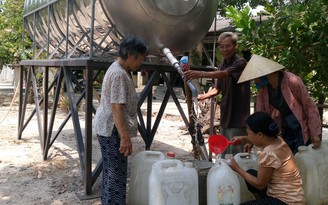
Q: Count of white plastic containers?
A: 5